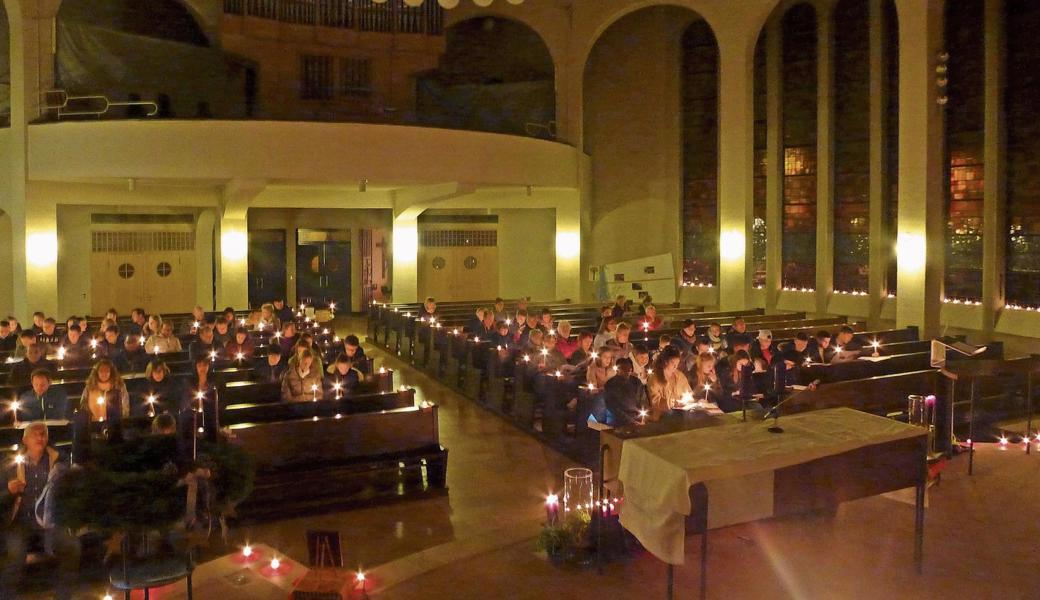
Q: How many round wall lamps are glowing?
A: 6